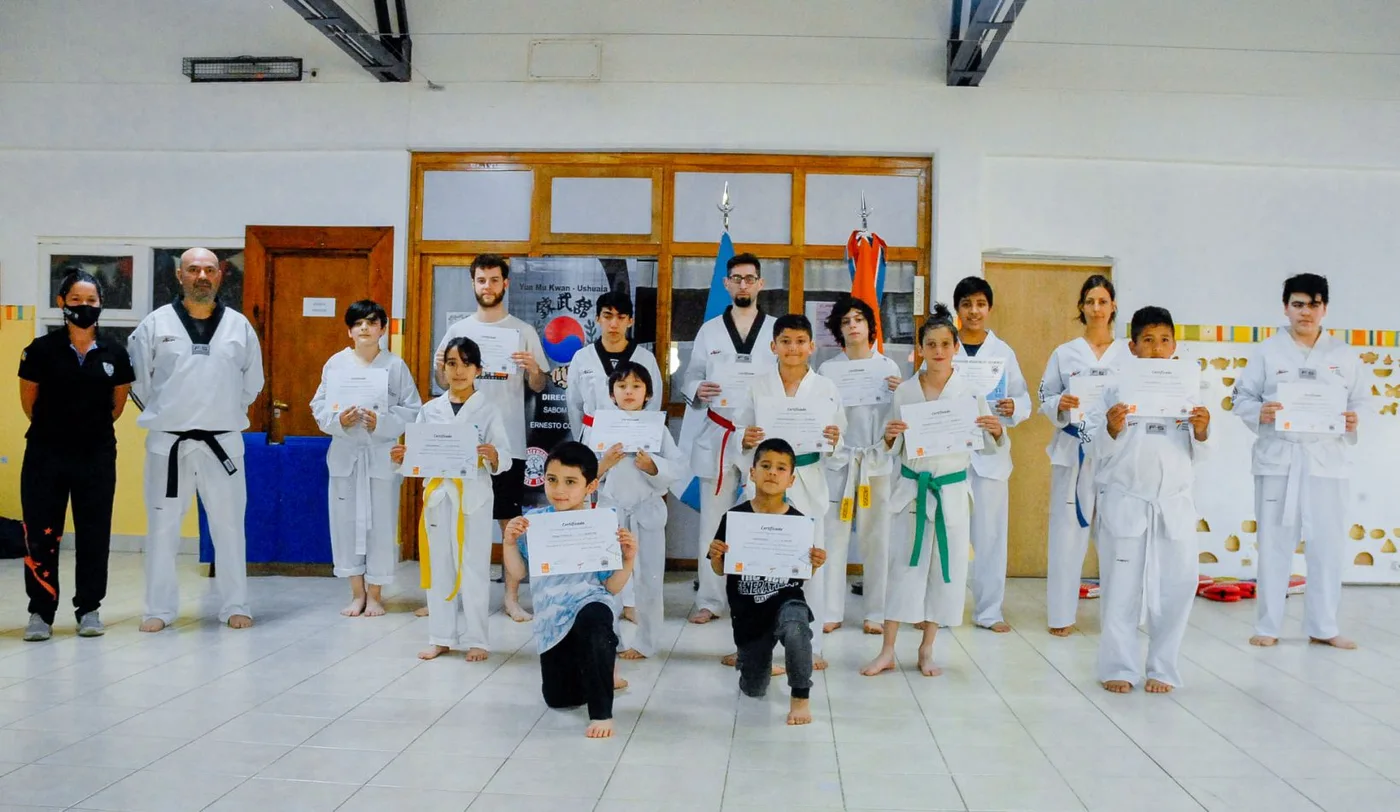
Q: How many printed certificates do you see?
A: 14